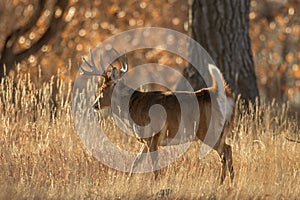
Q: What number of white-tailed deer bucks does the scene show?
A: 1